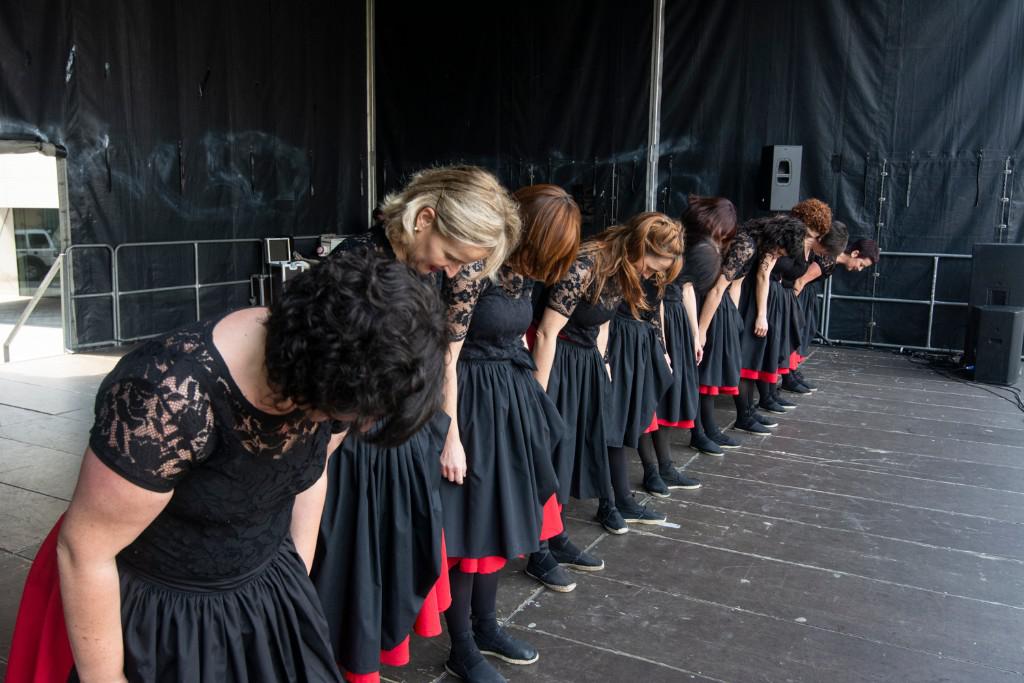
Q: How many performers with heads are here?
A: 9